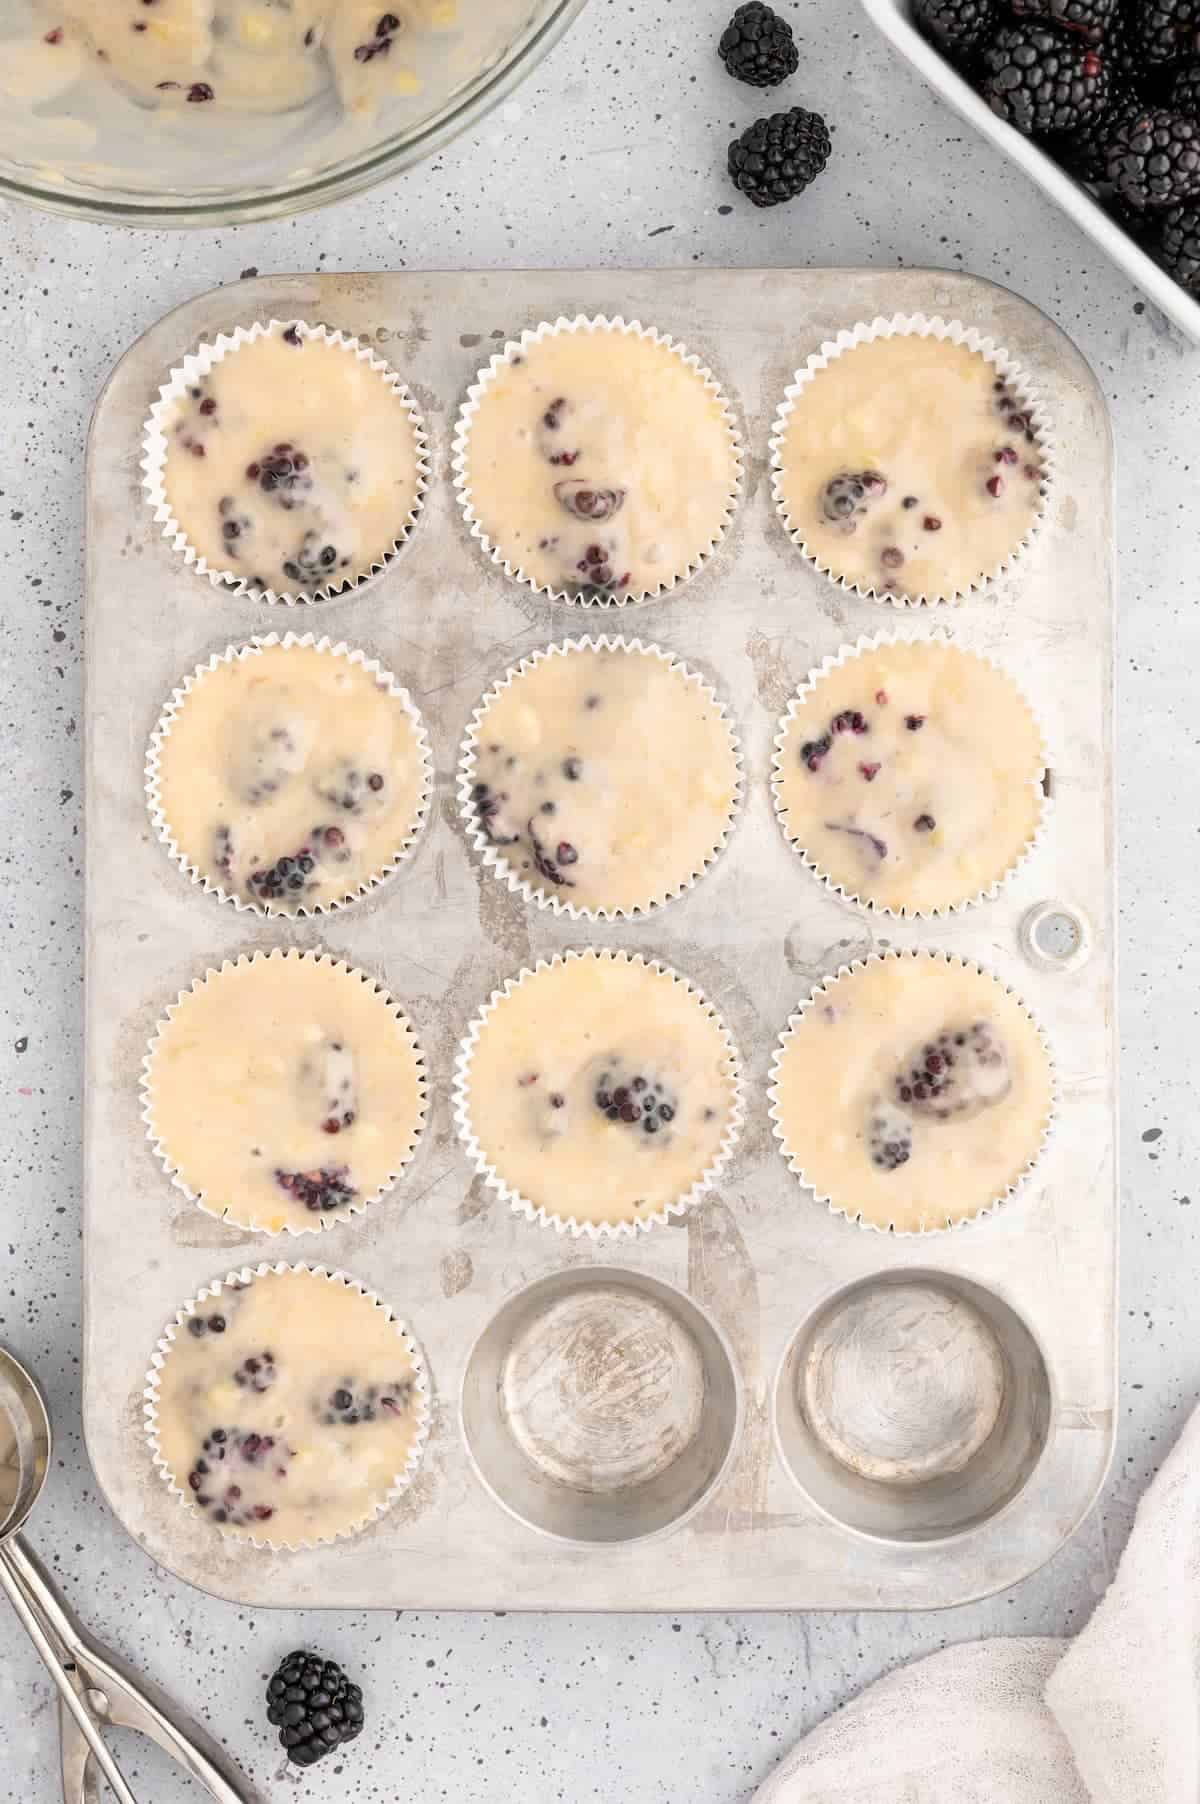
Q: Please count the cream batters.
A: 10